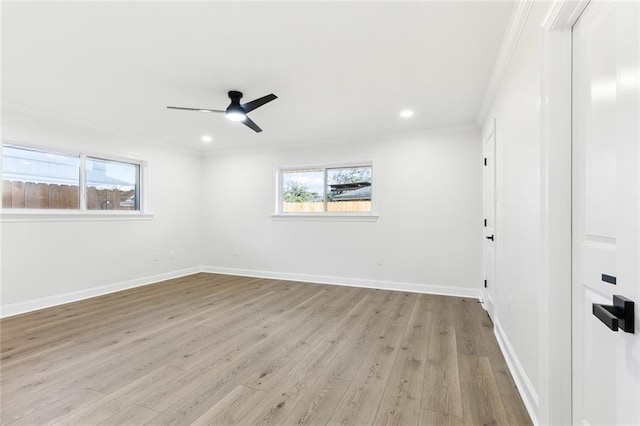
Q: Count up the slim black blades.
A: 3